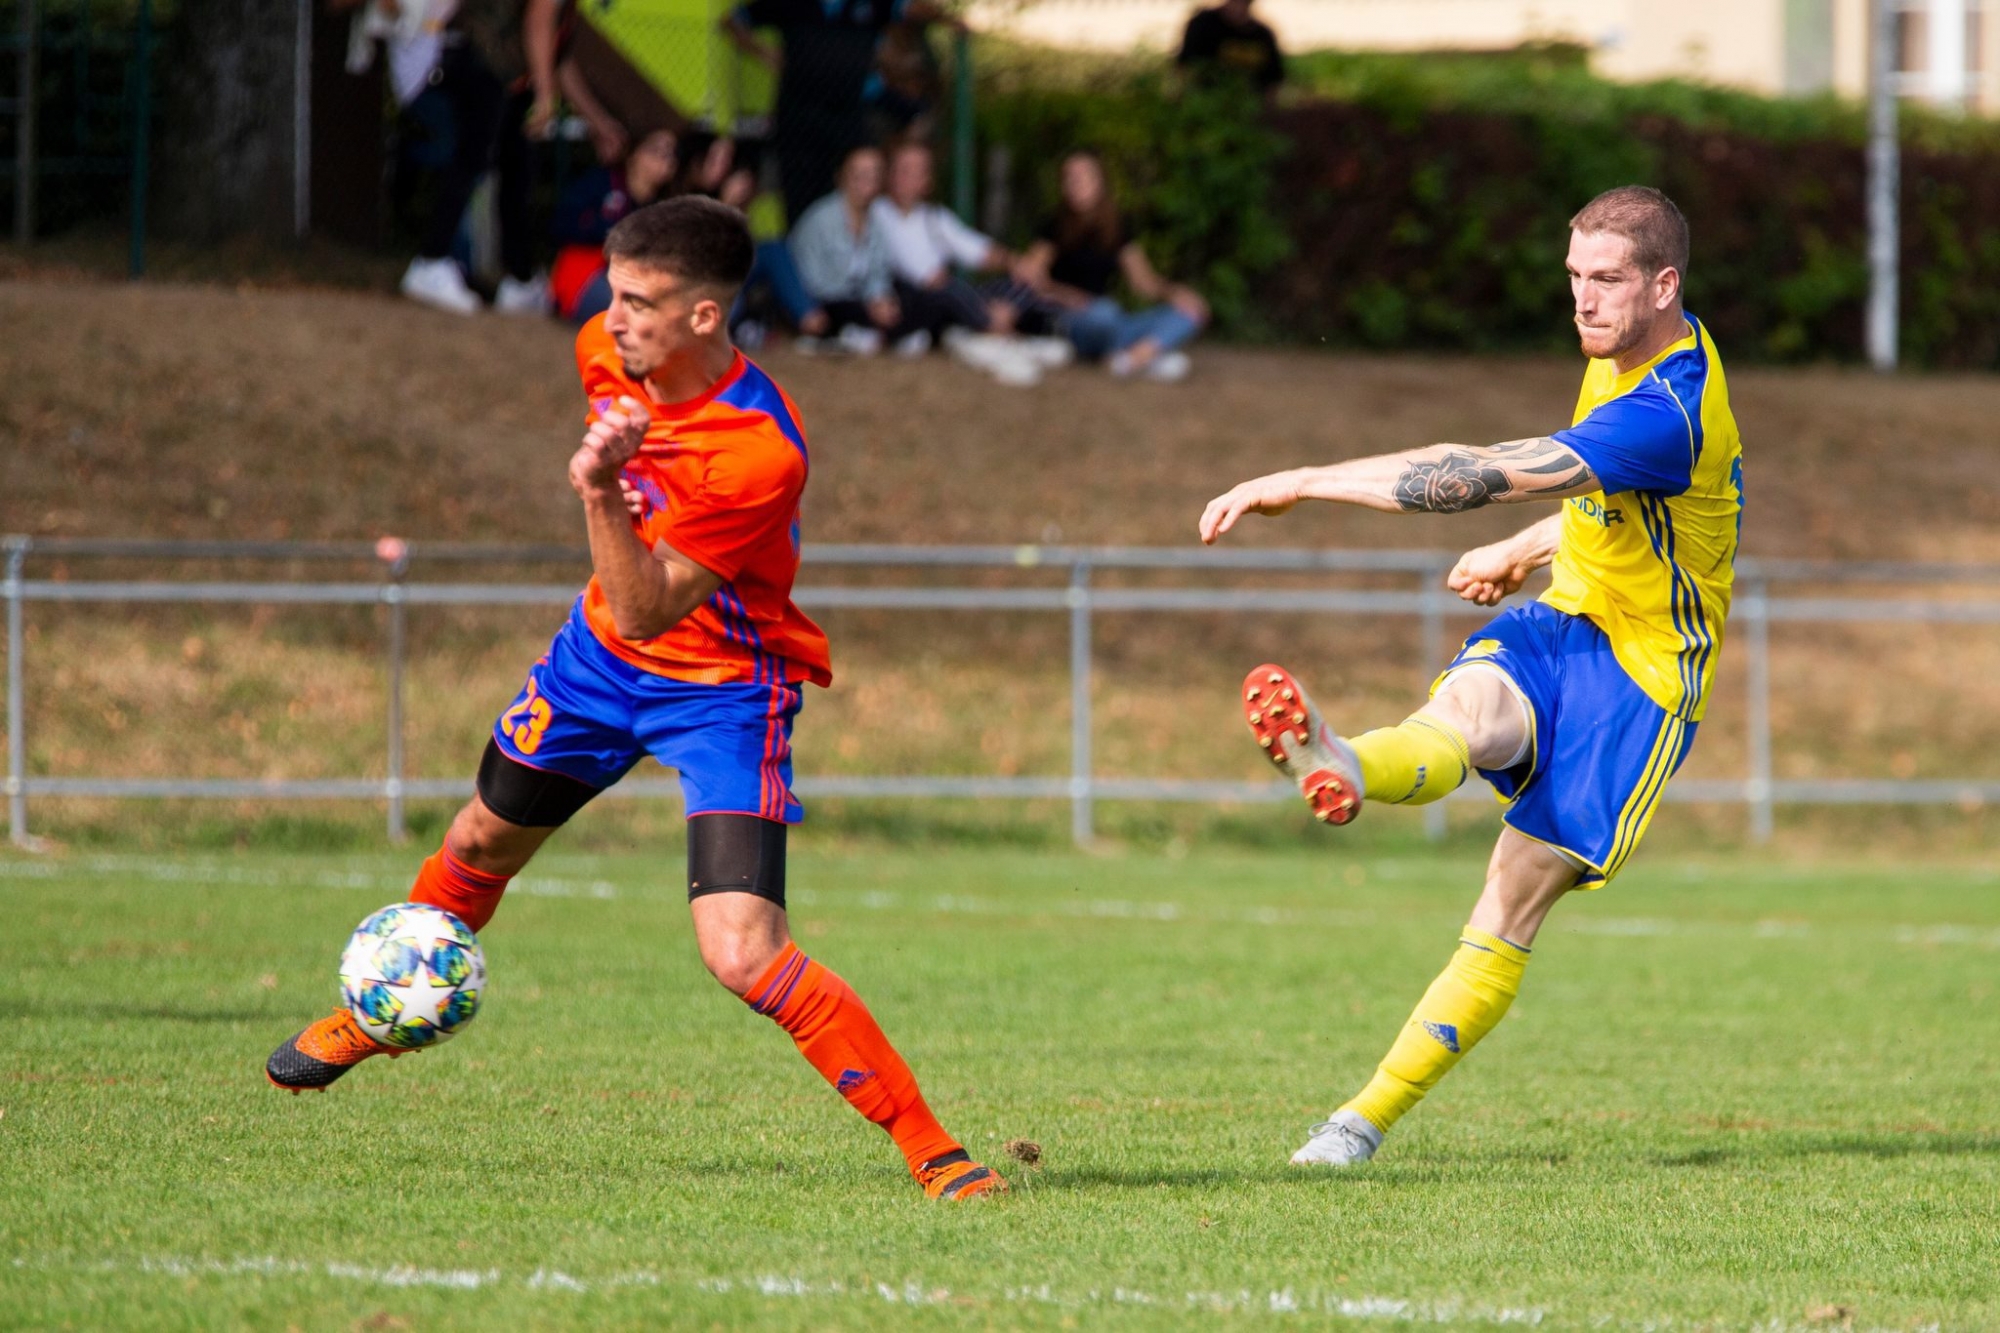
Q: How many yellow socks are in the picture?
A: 2